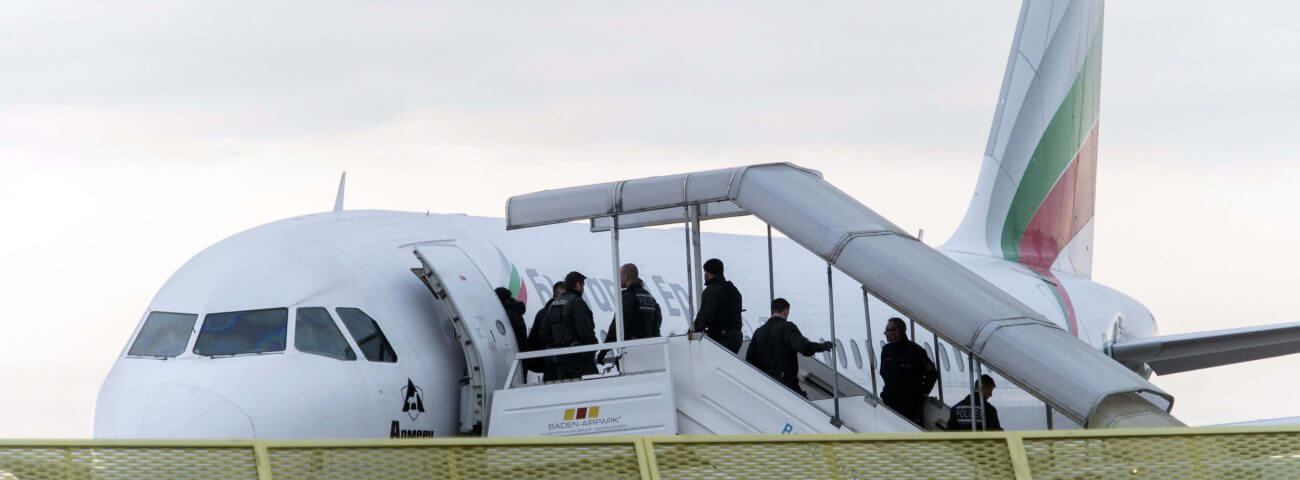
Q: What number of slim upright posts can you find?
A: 11